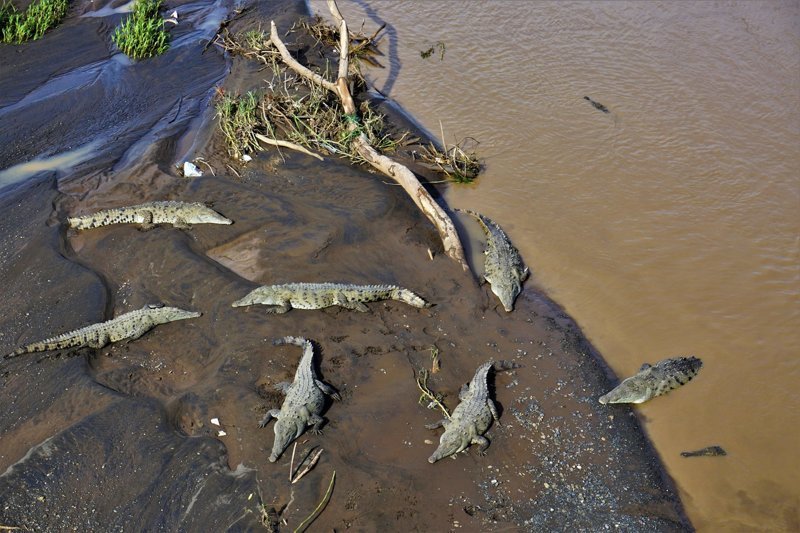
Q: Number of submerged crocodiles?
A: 2